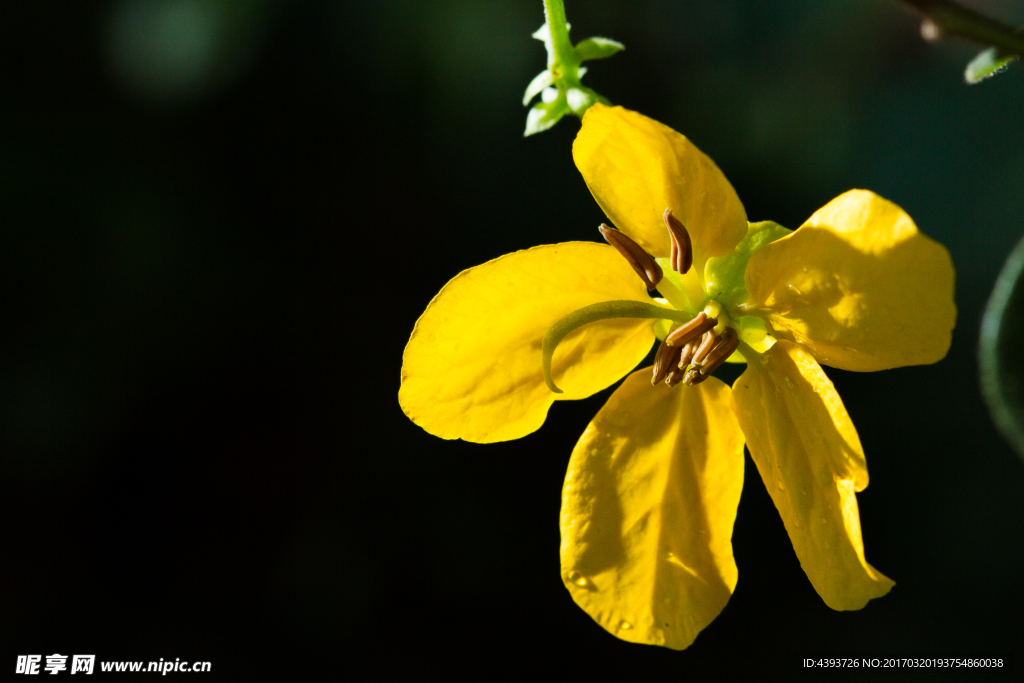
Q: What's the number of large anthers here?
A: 2